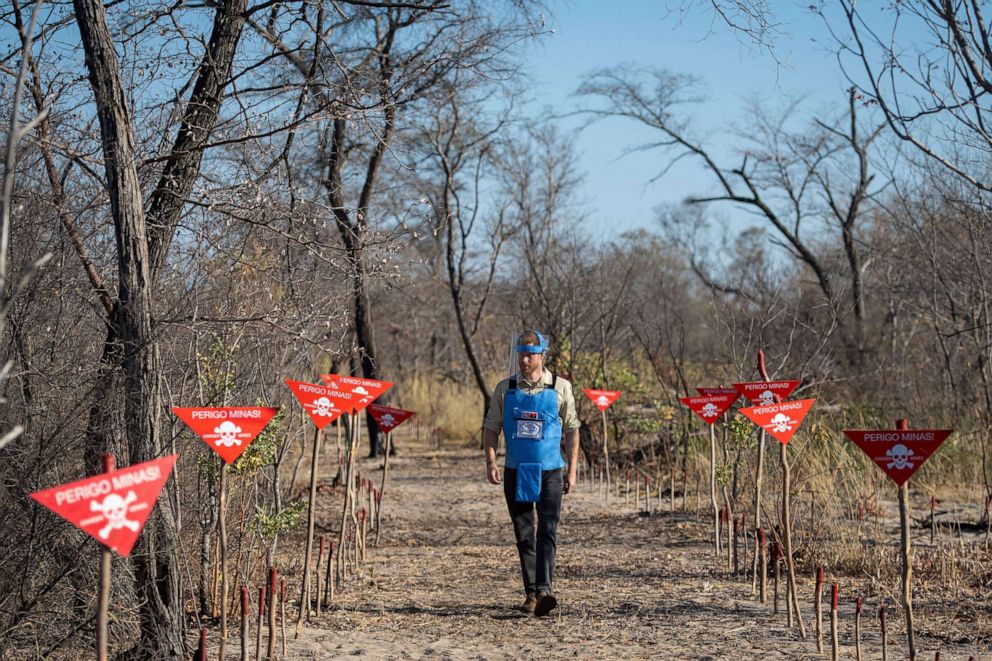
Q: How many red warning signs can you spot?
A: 11